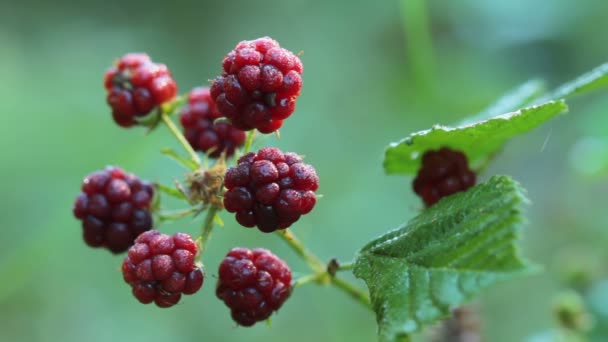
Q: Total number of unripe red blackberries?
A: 8